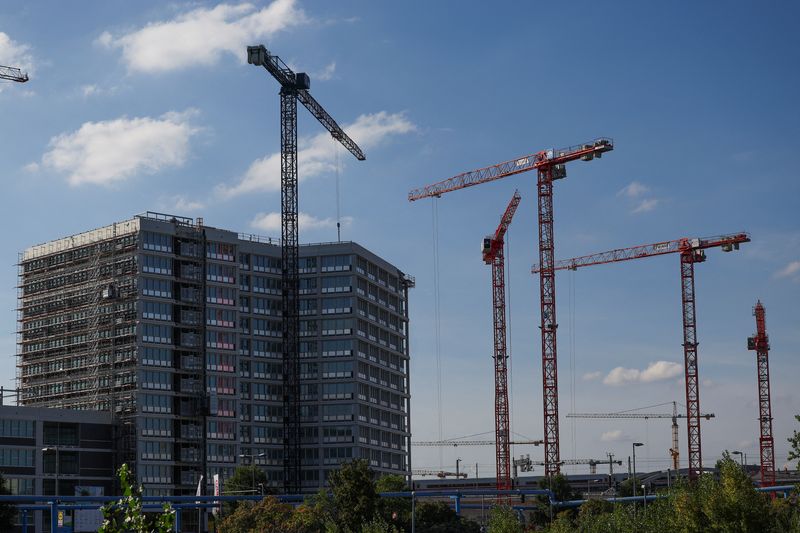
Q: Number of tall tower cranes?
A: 5